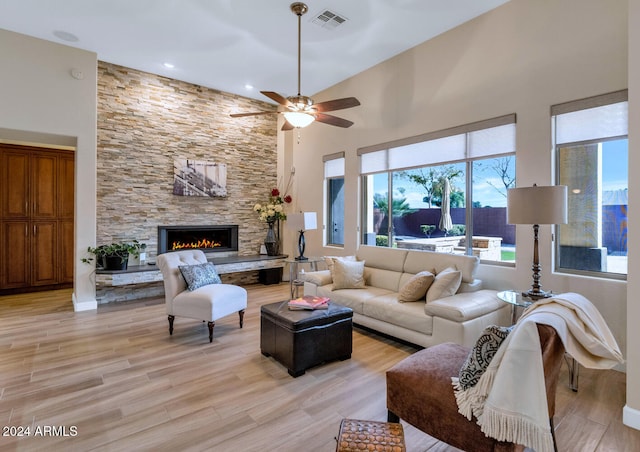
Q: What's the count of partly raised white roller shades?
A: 3